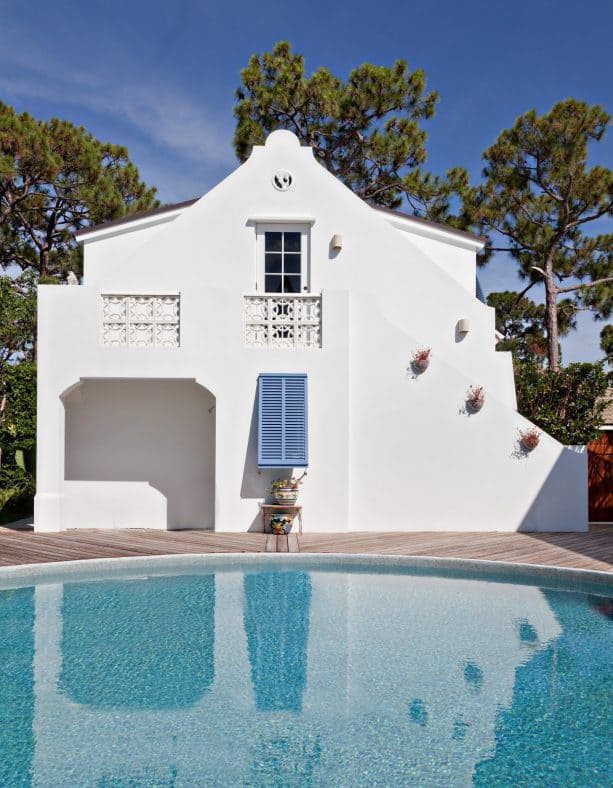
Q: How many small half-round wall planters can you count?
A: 3